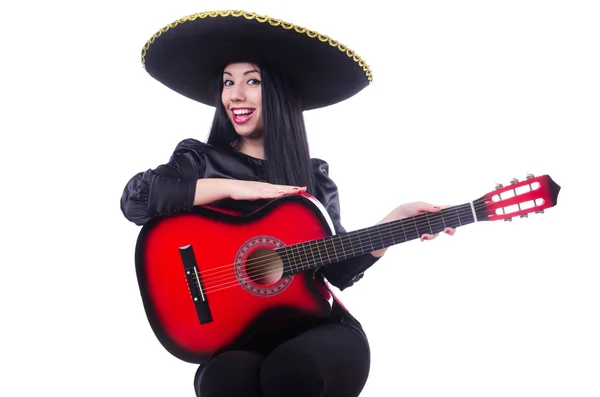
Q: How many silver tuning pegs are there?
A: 6